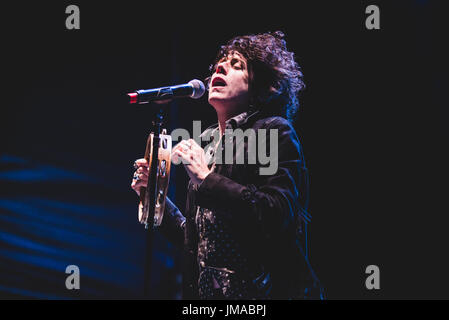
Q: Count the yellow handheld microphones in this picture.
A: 0